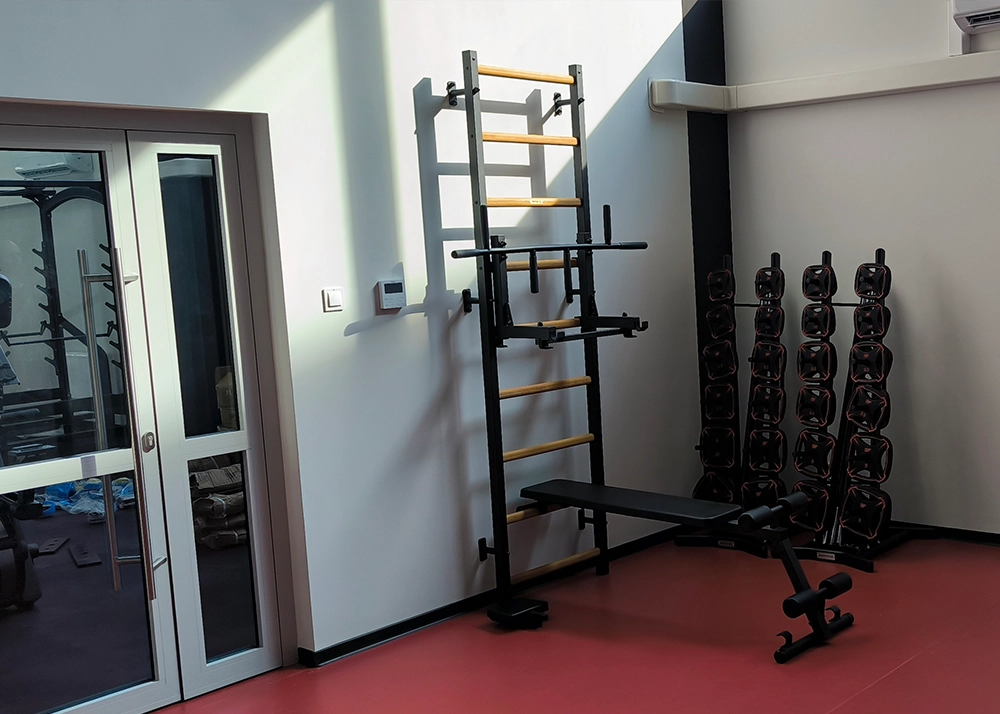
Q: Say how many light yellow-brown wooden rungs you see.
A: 9